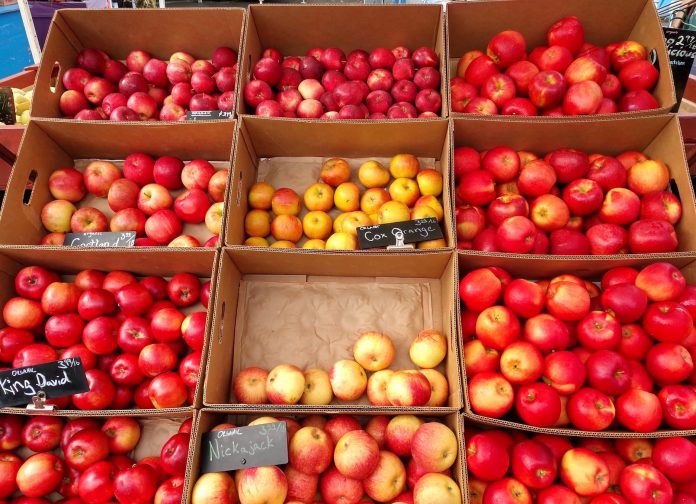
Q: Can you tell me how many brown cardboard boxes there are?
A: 12